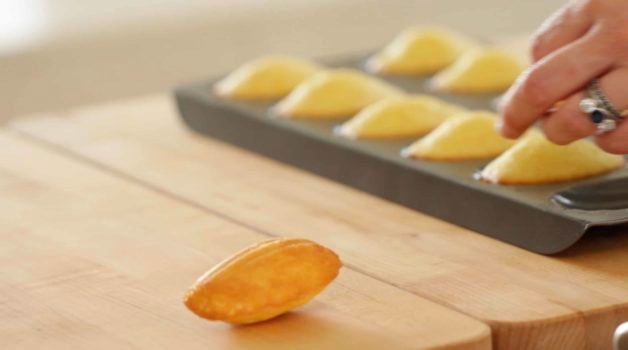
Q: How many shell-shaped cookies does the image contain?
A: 8